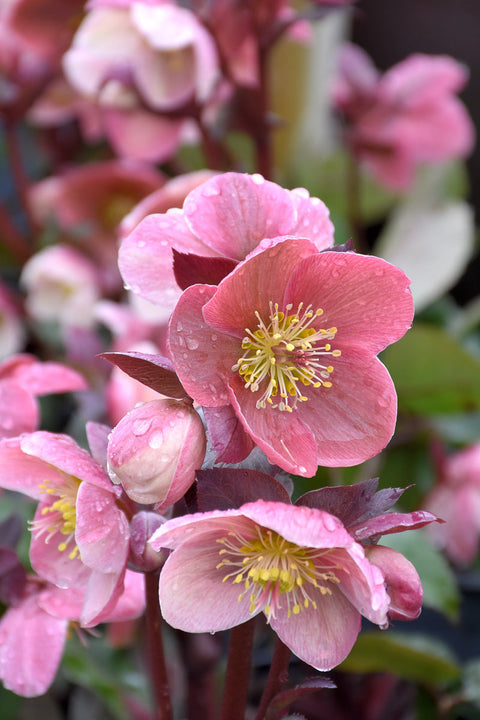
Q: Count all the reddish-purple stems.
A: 3